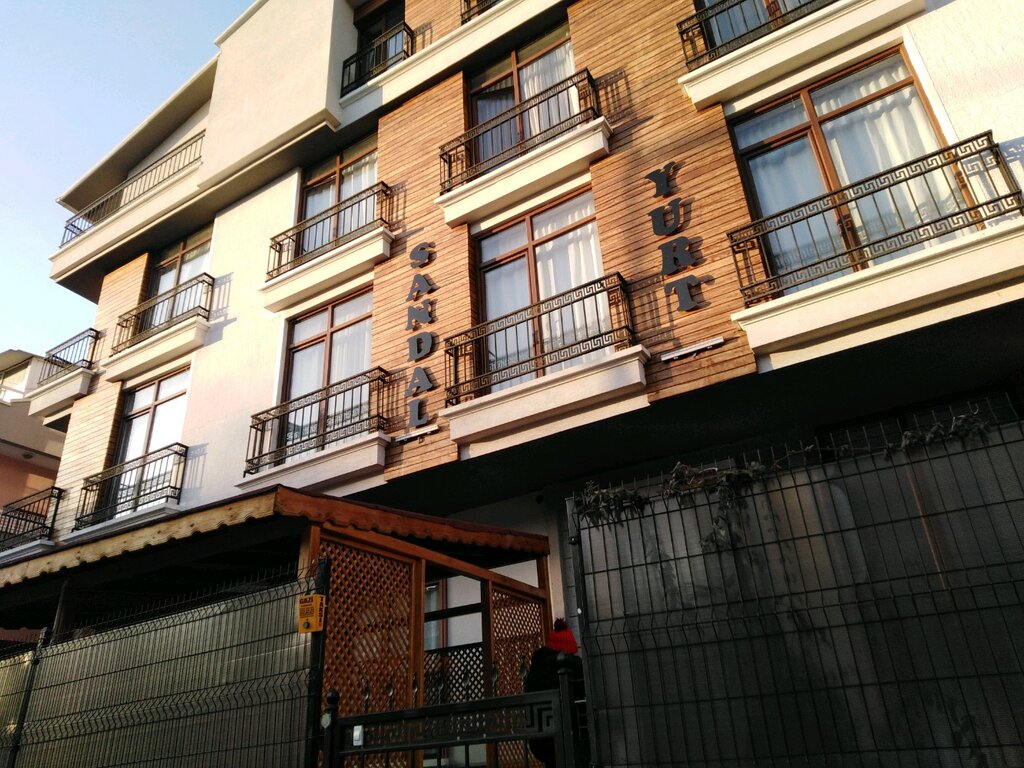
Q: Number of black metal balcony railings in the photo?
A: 13